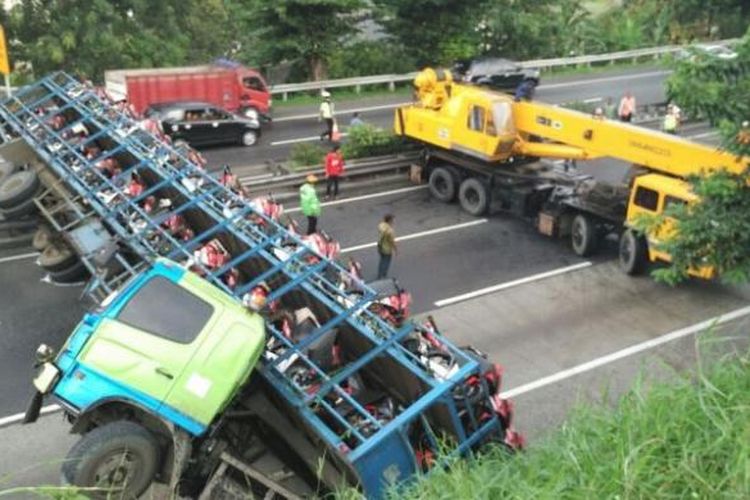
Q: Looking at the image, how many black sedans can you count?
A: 2